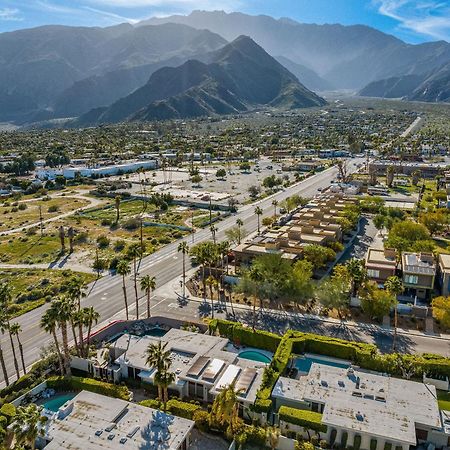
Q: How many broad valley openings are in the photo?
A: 1